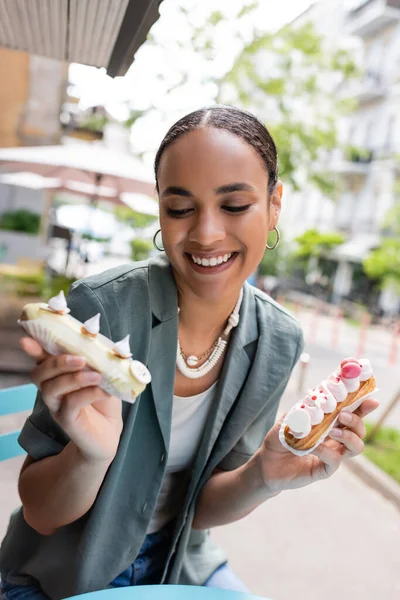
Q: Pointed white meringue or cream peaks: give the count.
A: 3